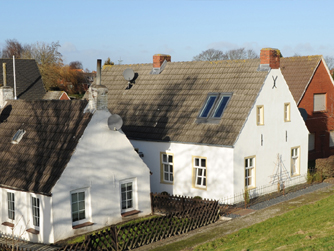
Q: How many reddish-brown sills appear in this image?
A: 4